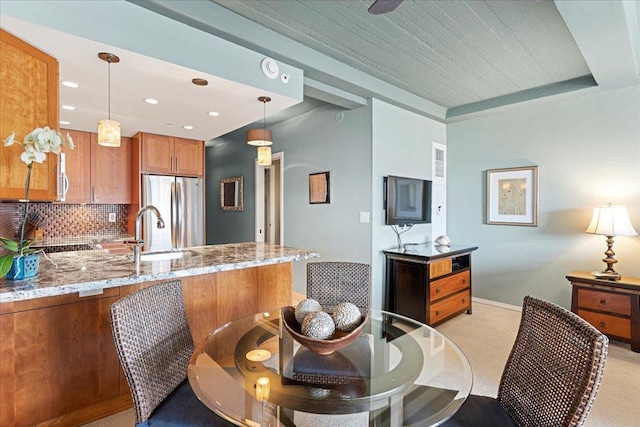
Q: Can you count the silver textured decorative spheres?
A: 3